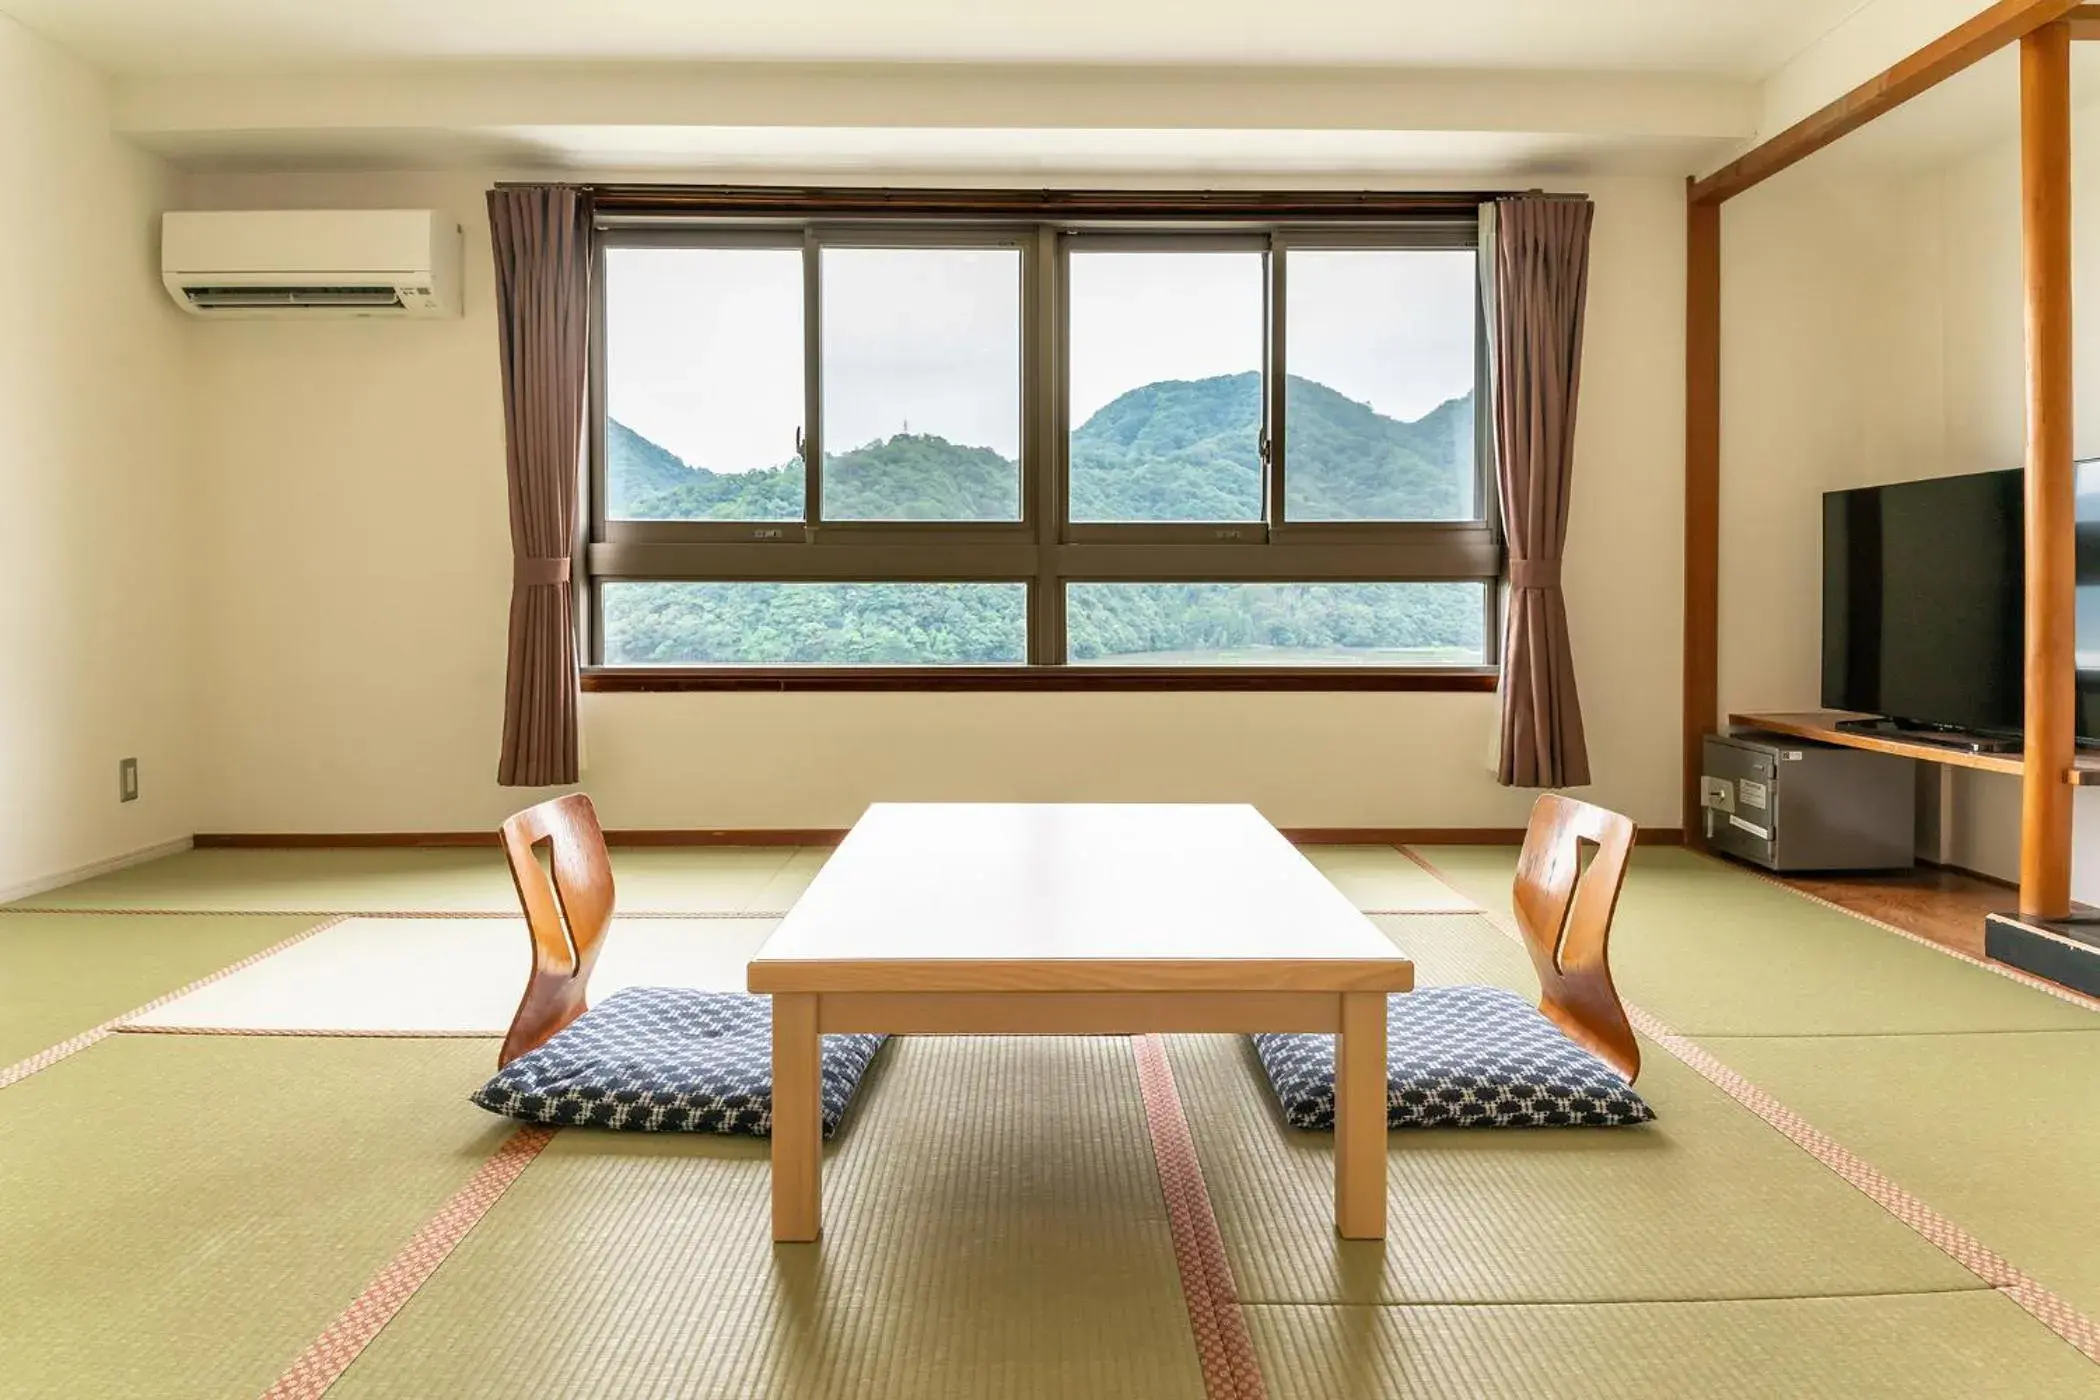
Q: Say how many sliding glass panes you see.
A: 4